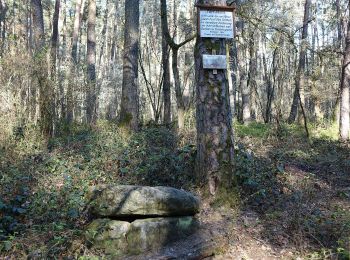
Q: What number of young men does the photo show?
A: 0